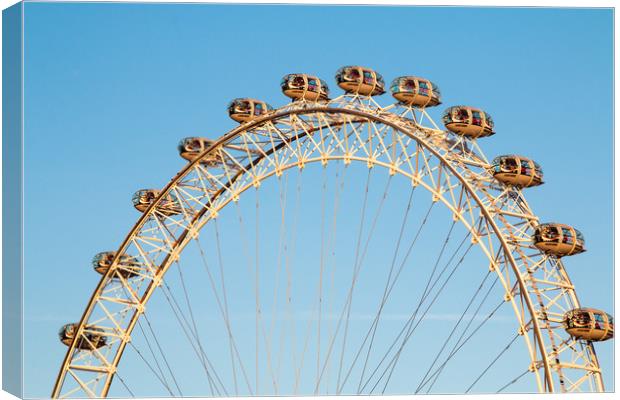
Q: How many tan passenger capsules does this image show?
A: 12